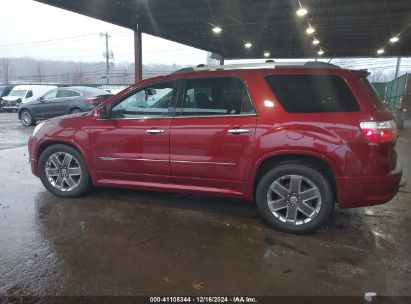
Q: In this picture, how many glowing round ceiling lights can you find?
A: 9